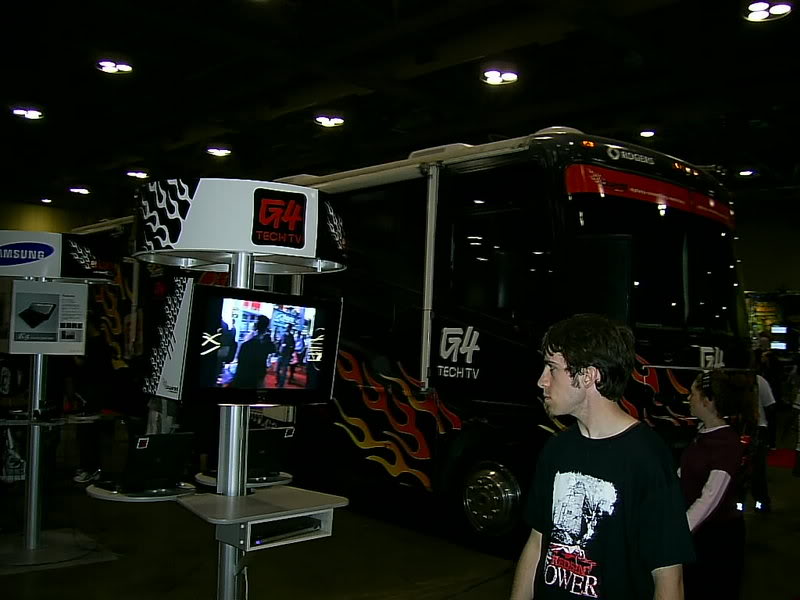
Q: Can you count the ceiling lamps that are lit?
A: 11